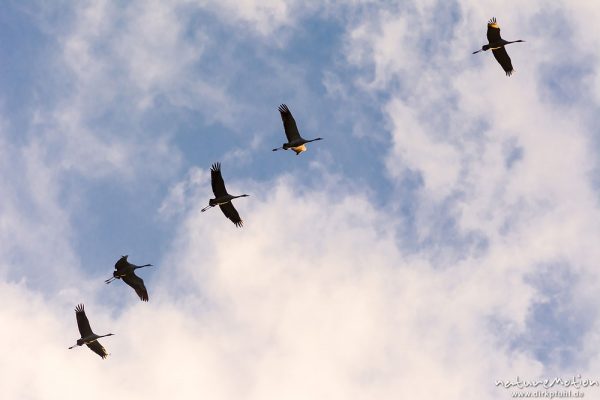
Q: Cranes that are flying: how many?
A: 5